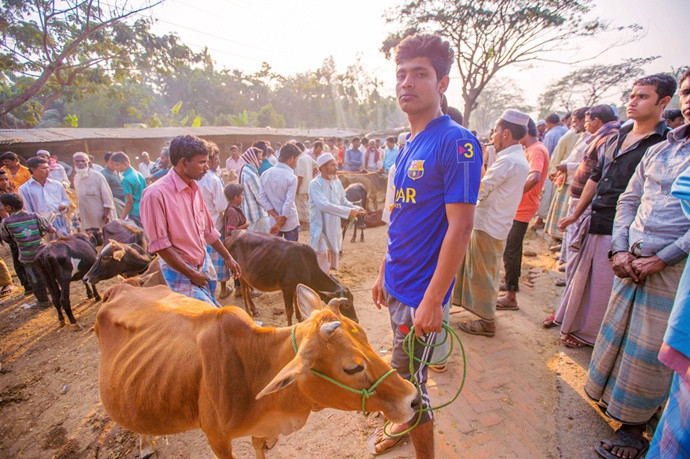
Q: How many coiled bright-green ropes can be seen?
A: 1